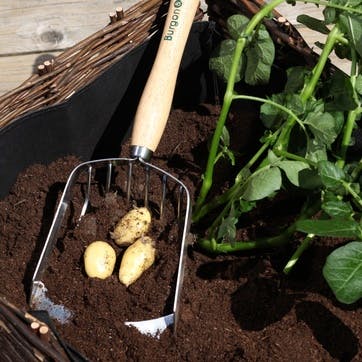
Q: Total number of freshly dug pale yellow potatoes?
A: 3